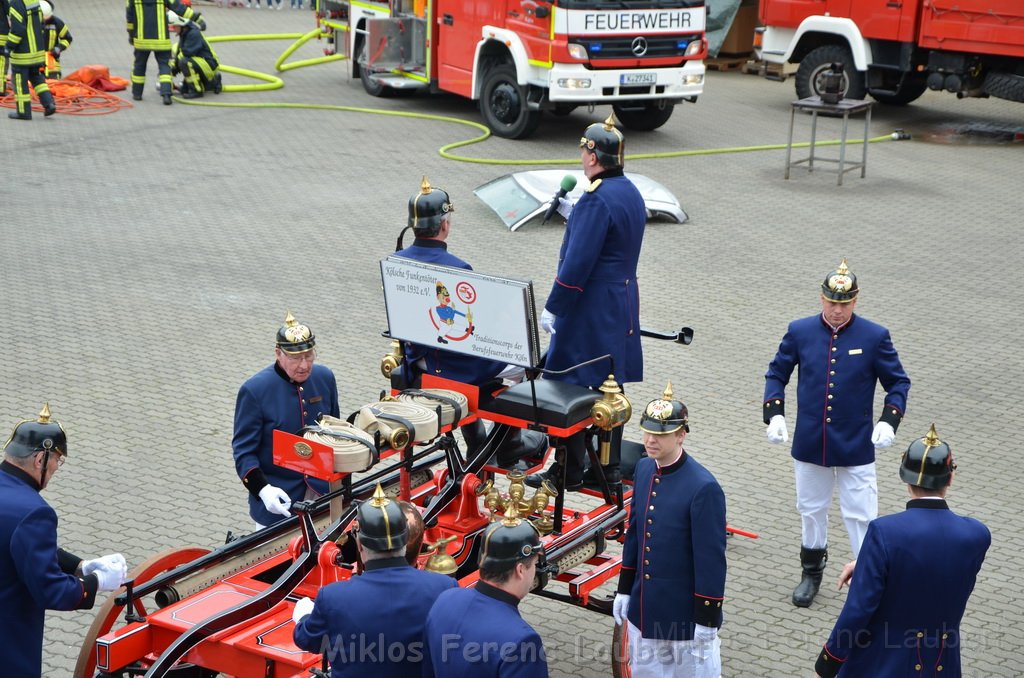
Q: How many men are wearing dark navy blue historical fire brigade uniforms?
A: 9